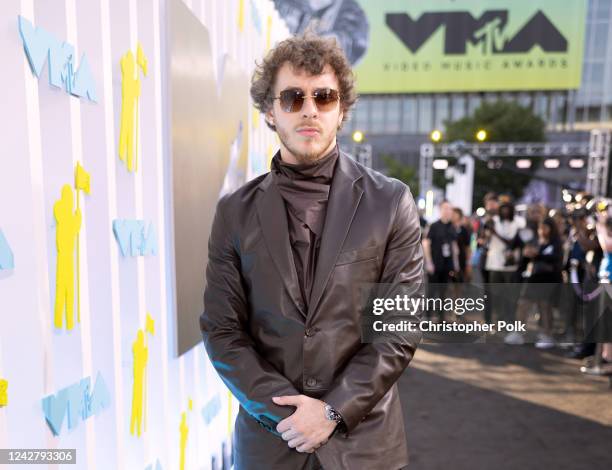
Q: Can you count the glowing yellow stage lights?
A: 3